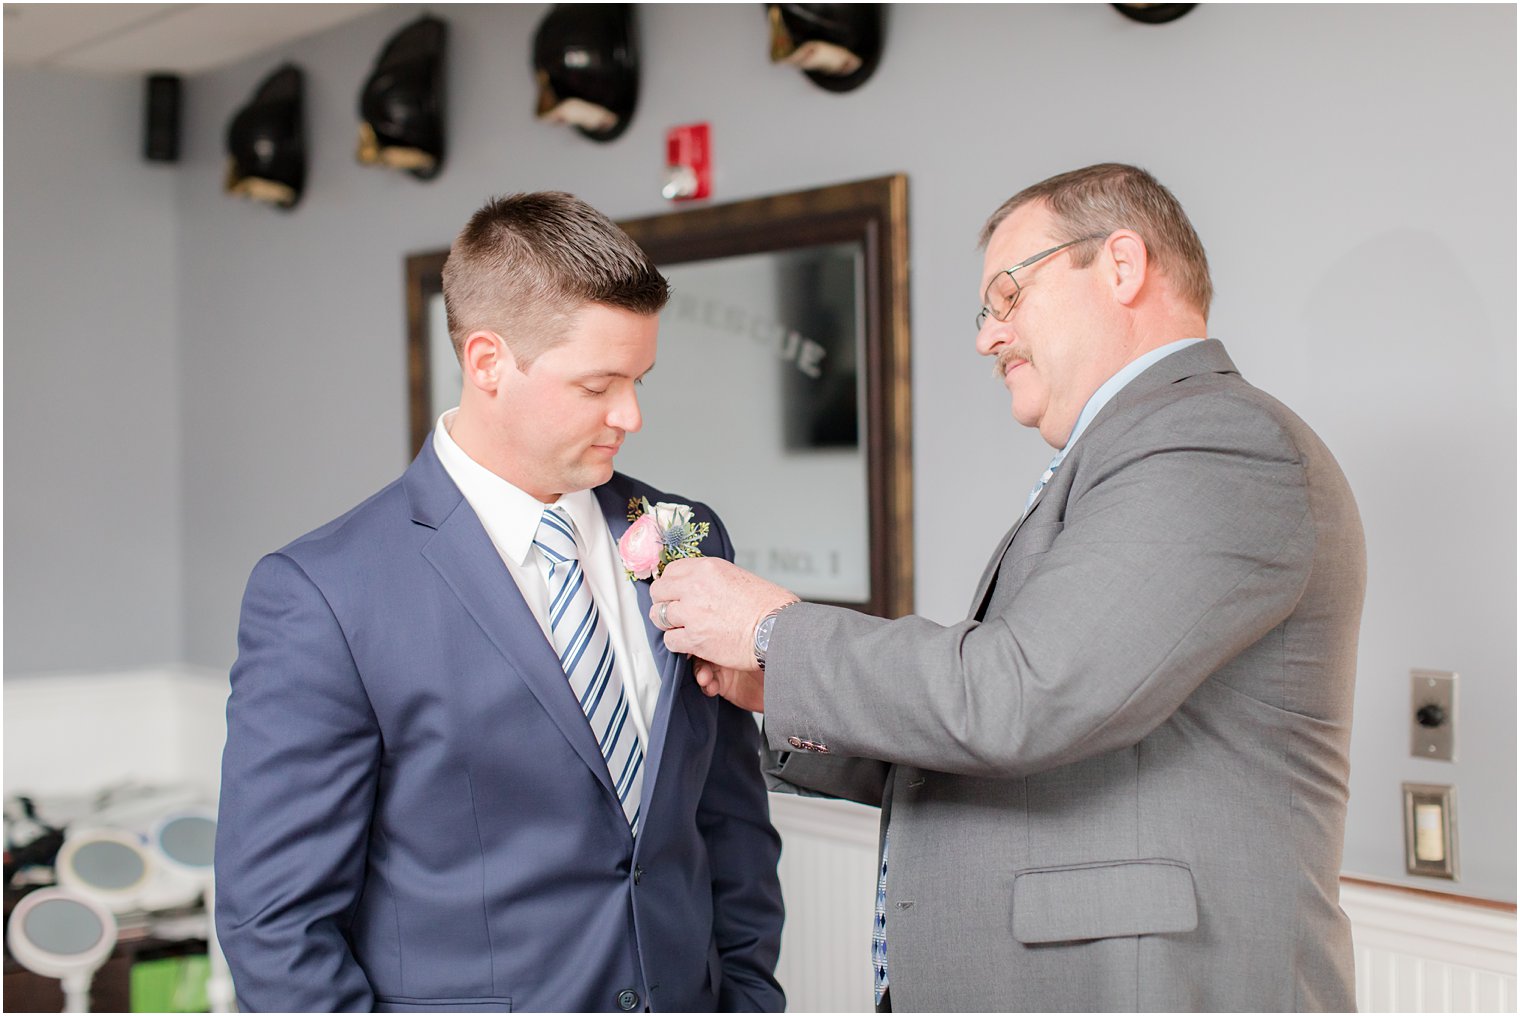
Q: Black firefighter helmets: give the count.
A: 5